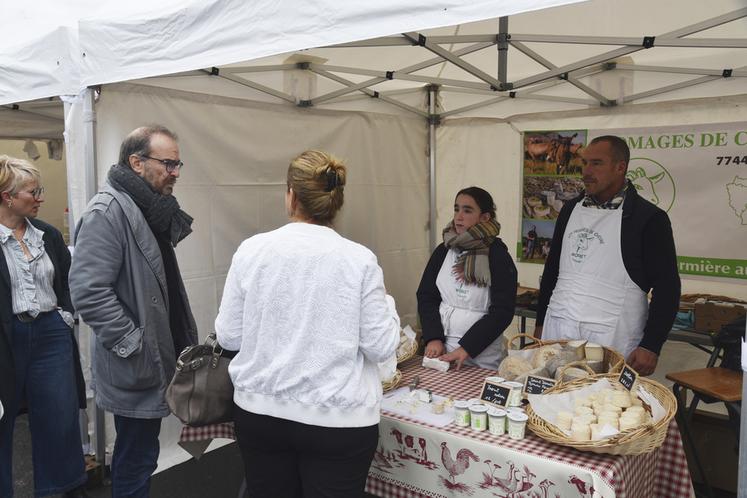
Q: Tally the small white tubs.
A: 9